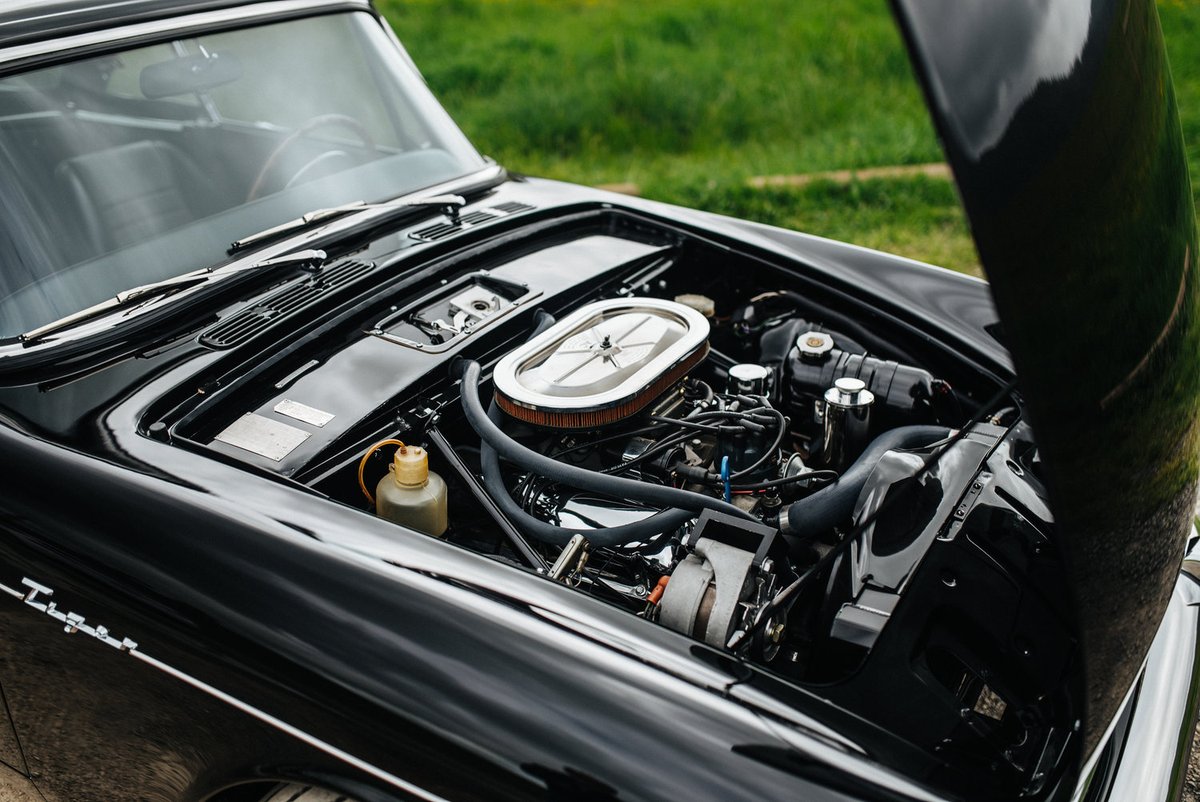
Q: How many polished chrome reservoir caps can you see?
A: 3